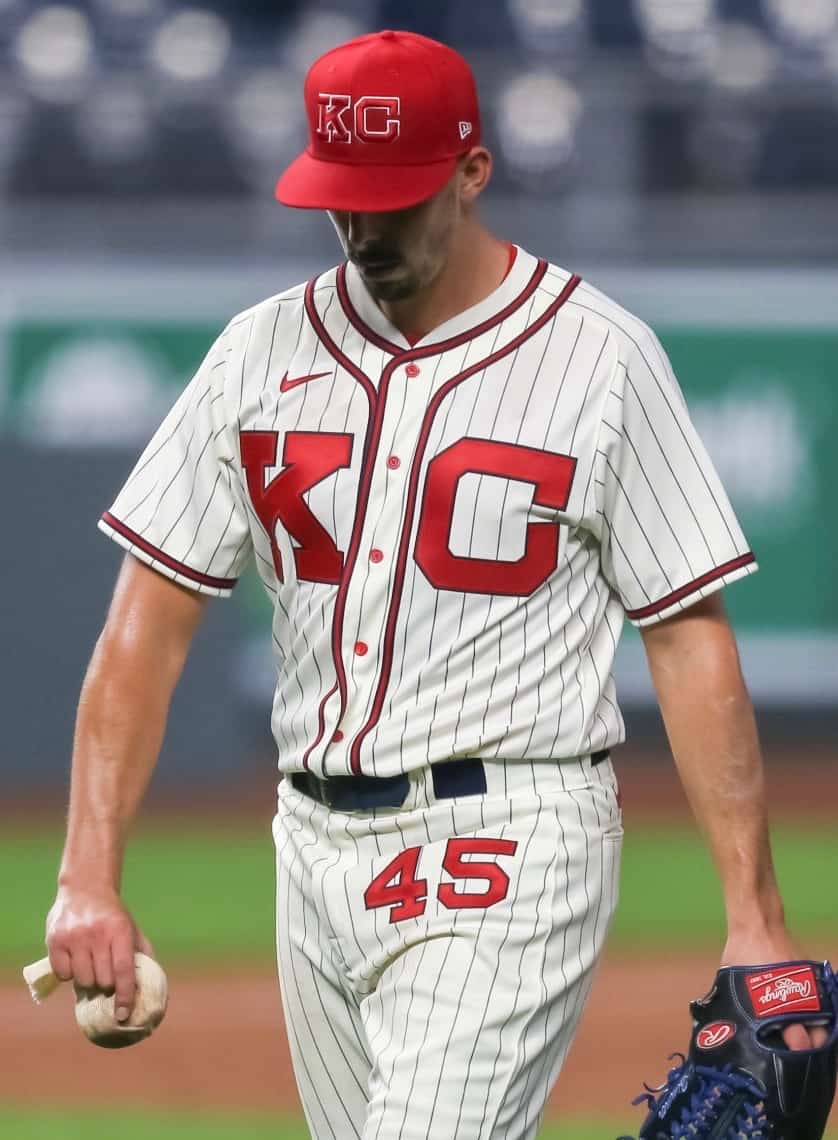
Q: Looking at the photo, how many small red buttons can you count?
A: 5